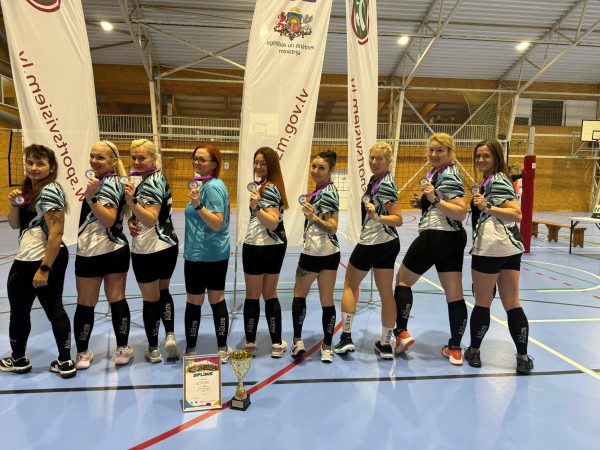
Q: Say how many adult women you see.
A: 9